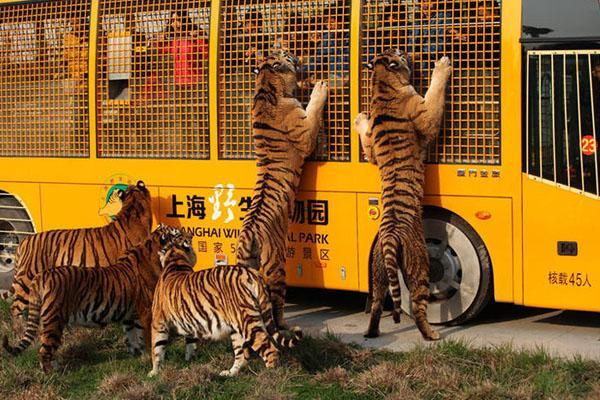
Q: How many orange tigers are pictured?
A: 5